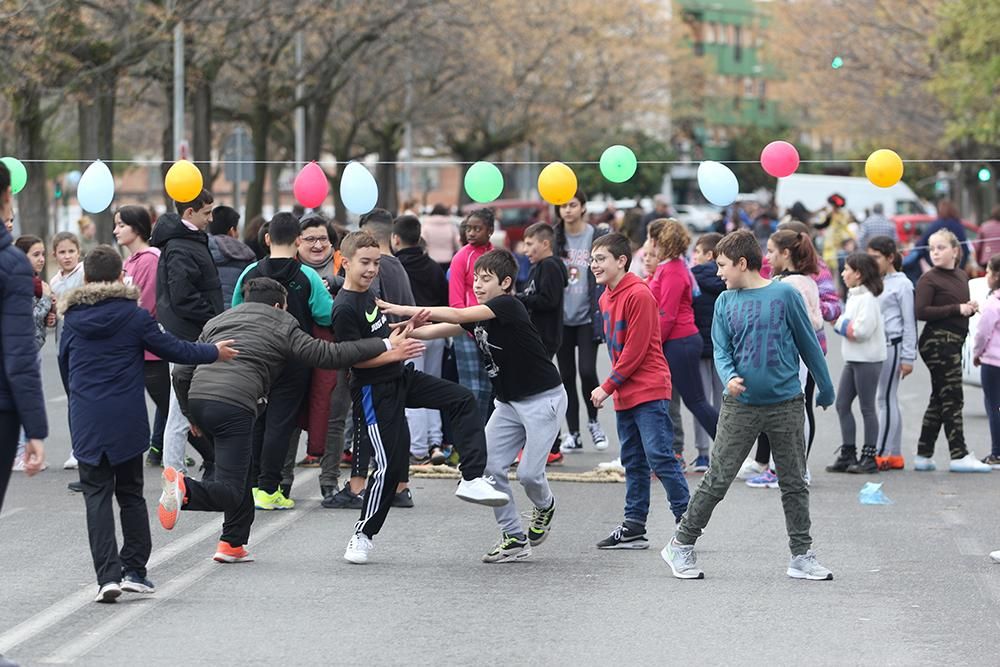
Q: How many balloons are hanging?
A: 11